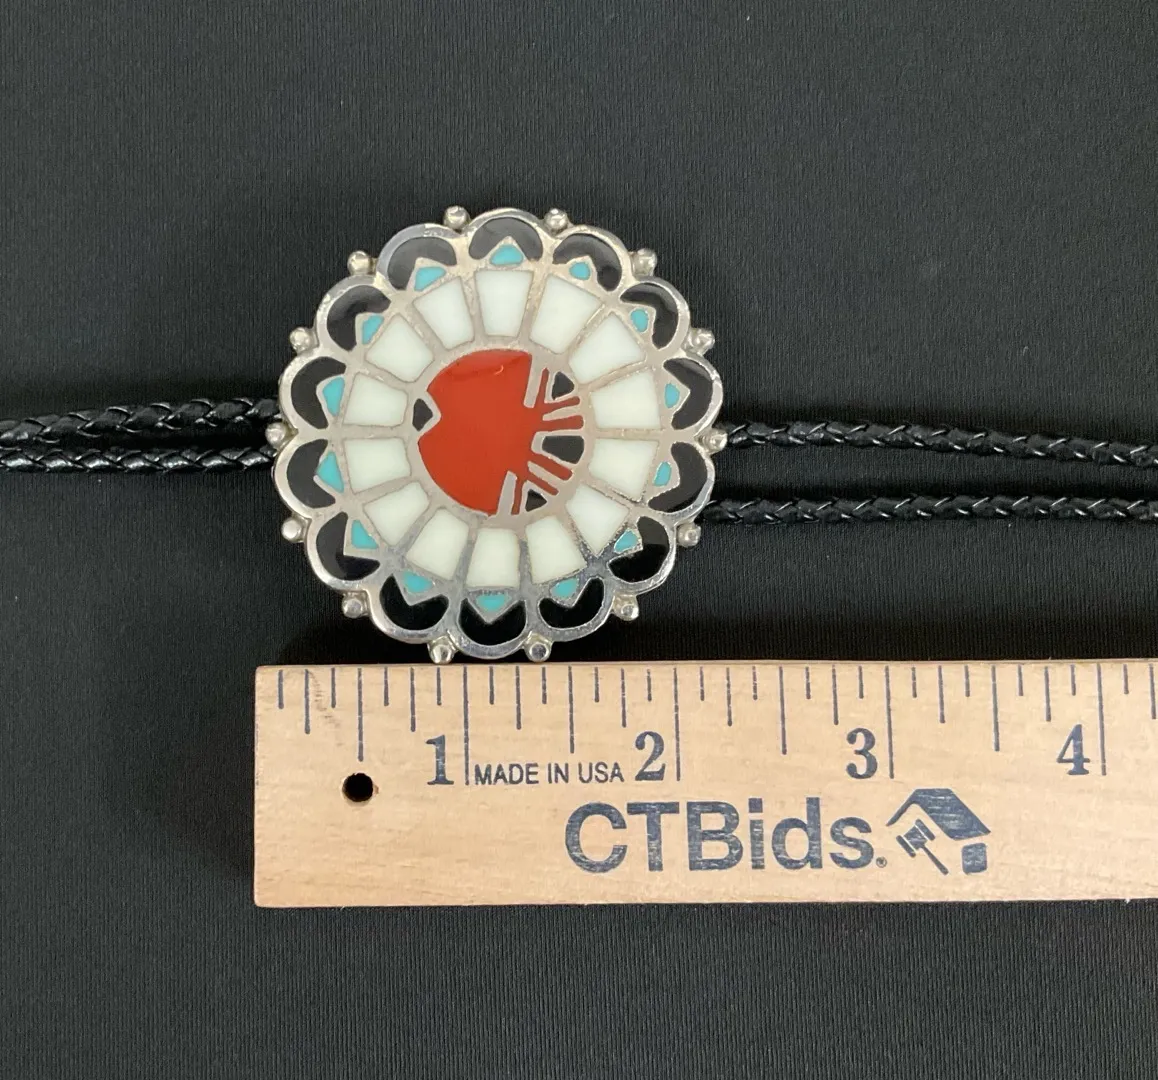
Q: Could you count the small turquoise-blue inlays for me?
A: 14